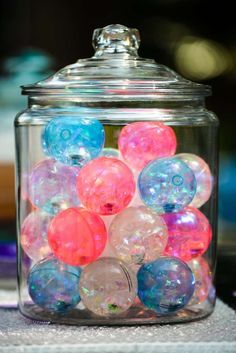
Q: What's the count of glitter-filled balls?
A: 15